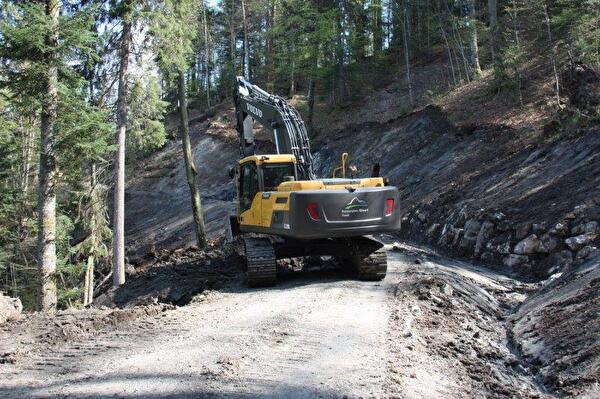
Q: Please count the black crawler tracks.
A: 2